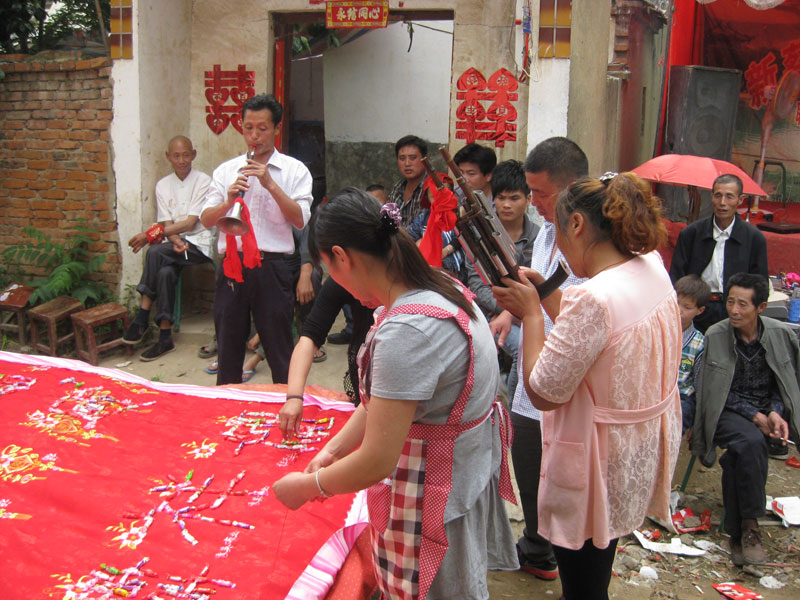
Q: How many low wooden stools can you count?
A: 3